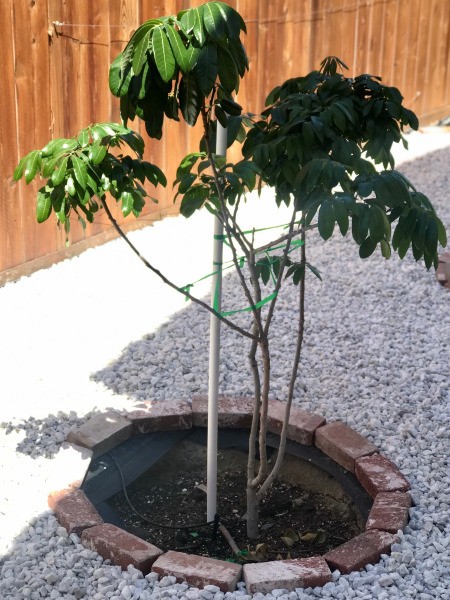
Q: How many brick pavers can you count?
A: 13